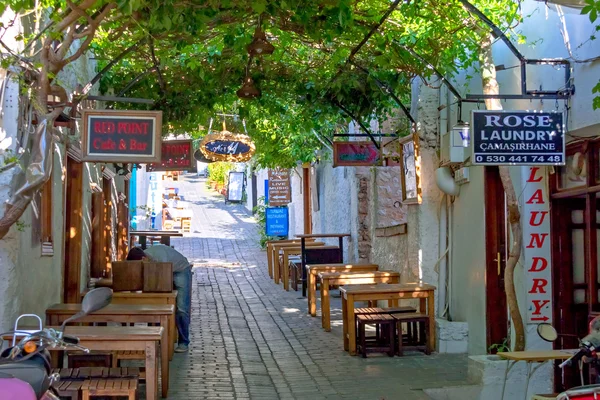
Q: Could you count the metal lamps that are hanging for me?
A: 2